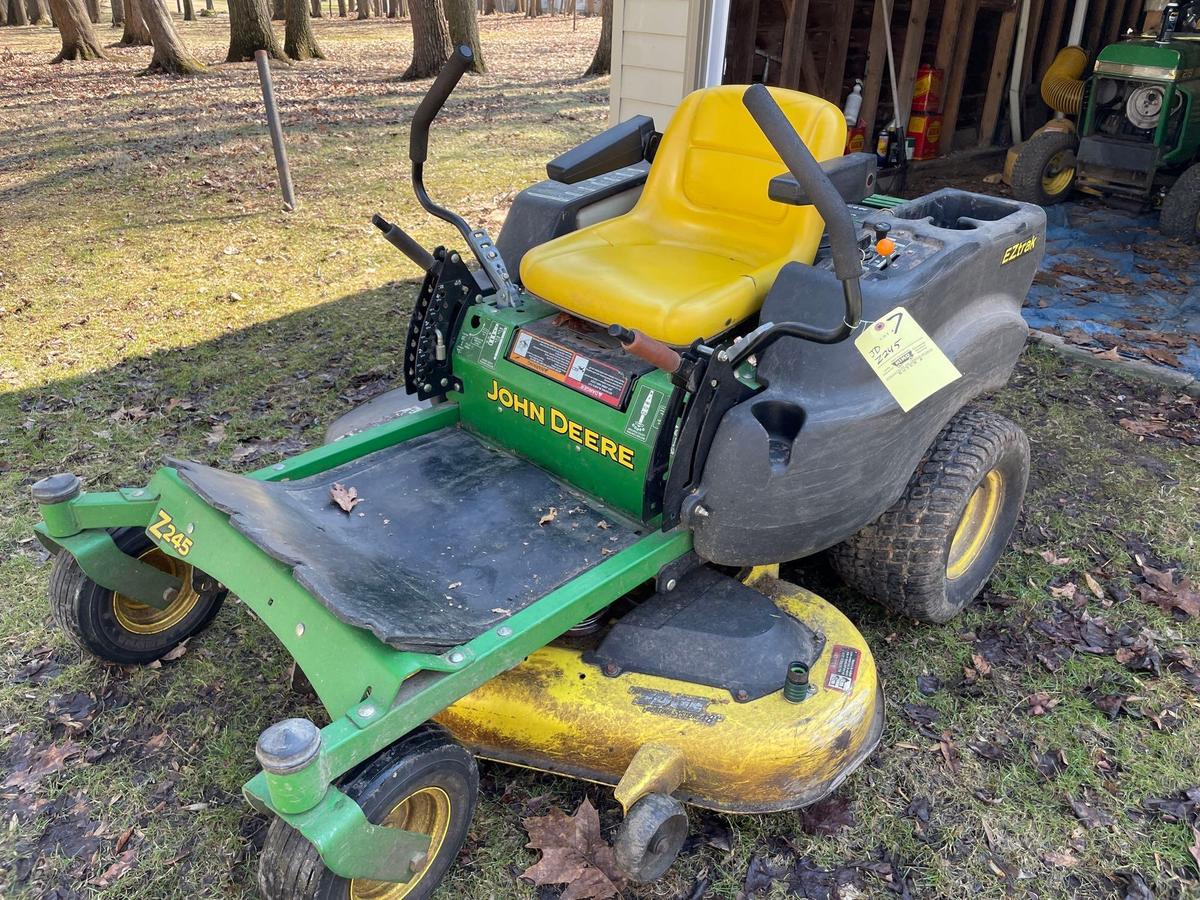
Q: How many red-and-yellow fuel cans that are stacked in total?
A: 2